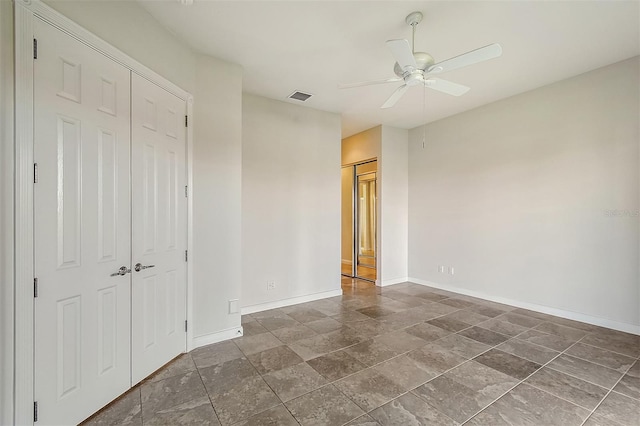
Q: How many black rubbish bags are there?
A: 0